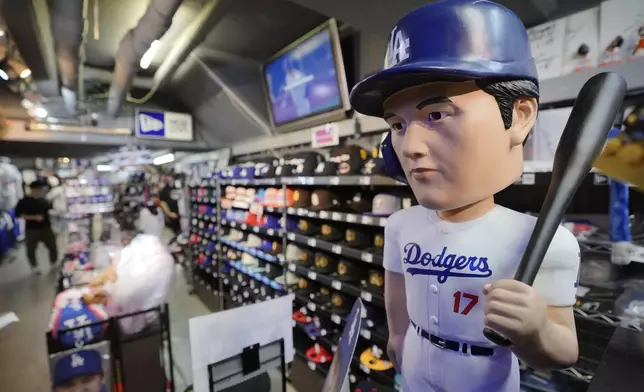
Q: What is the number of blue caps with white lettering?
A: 2